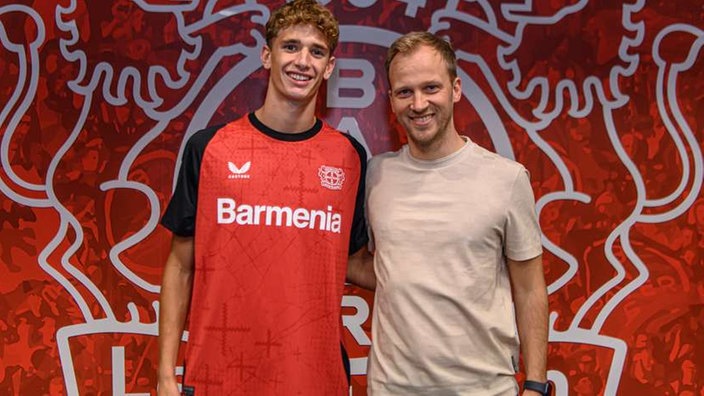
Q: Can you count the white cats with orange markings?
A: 0